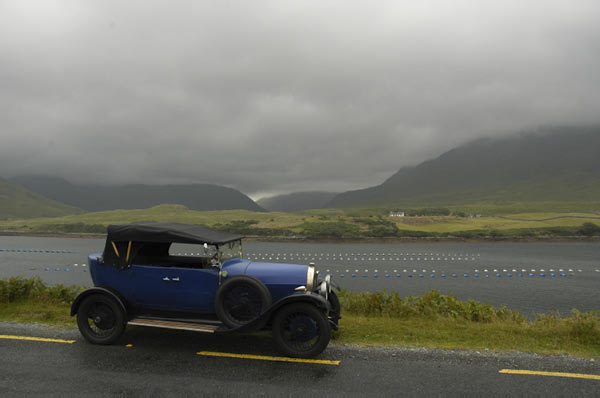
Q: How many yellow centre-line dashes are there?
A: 3